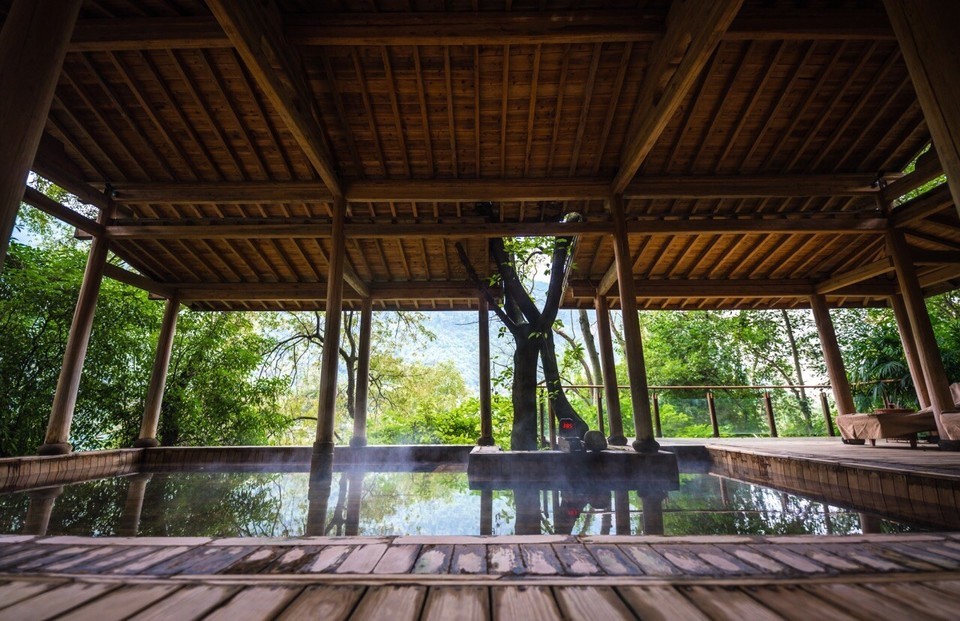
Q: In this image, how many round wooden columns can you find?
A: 12